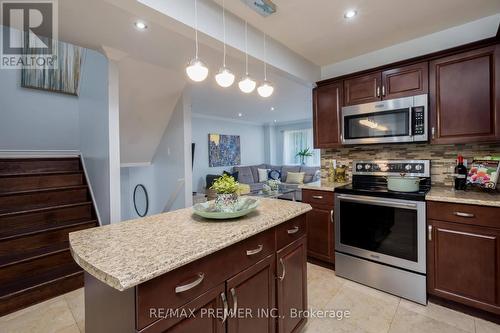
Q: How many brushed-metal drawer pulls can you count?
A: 5